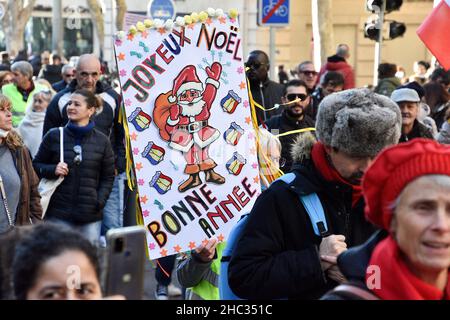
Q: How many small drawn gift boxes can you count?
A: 6